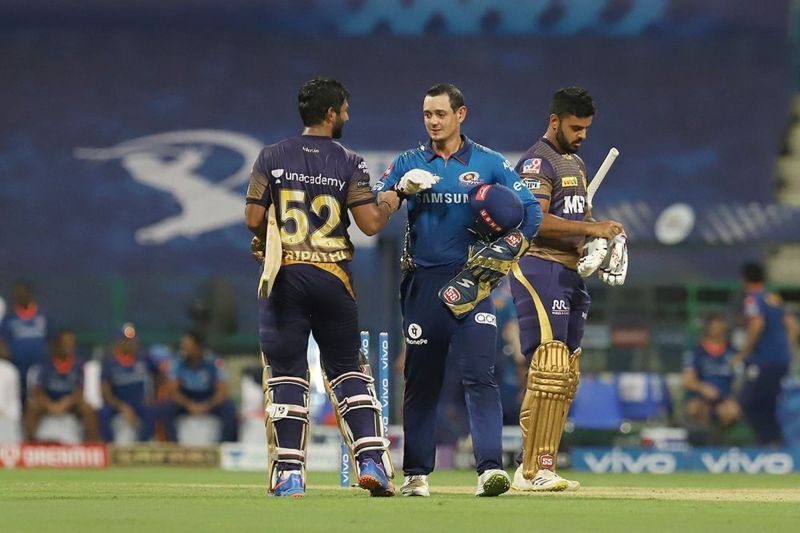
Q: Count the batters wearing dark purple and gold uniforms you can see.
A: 2